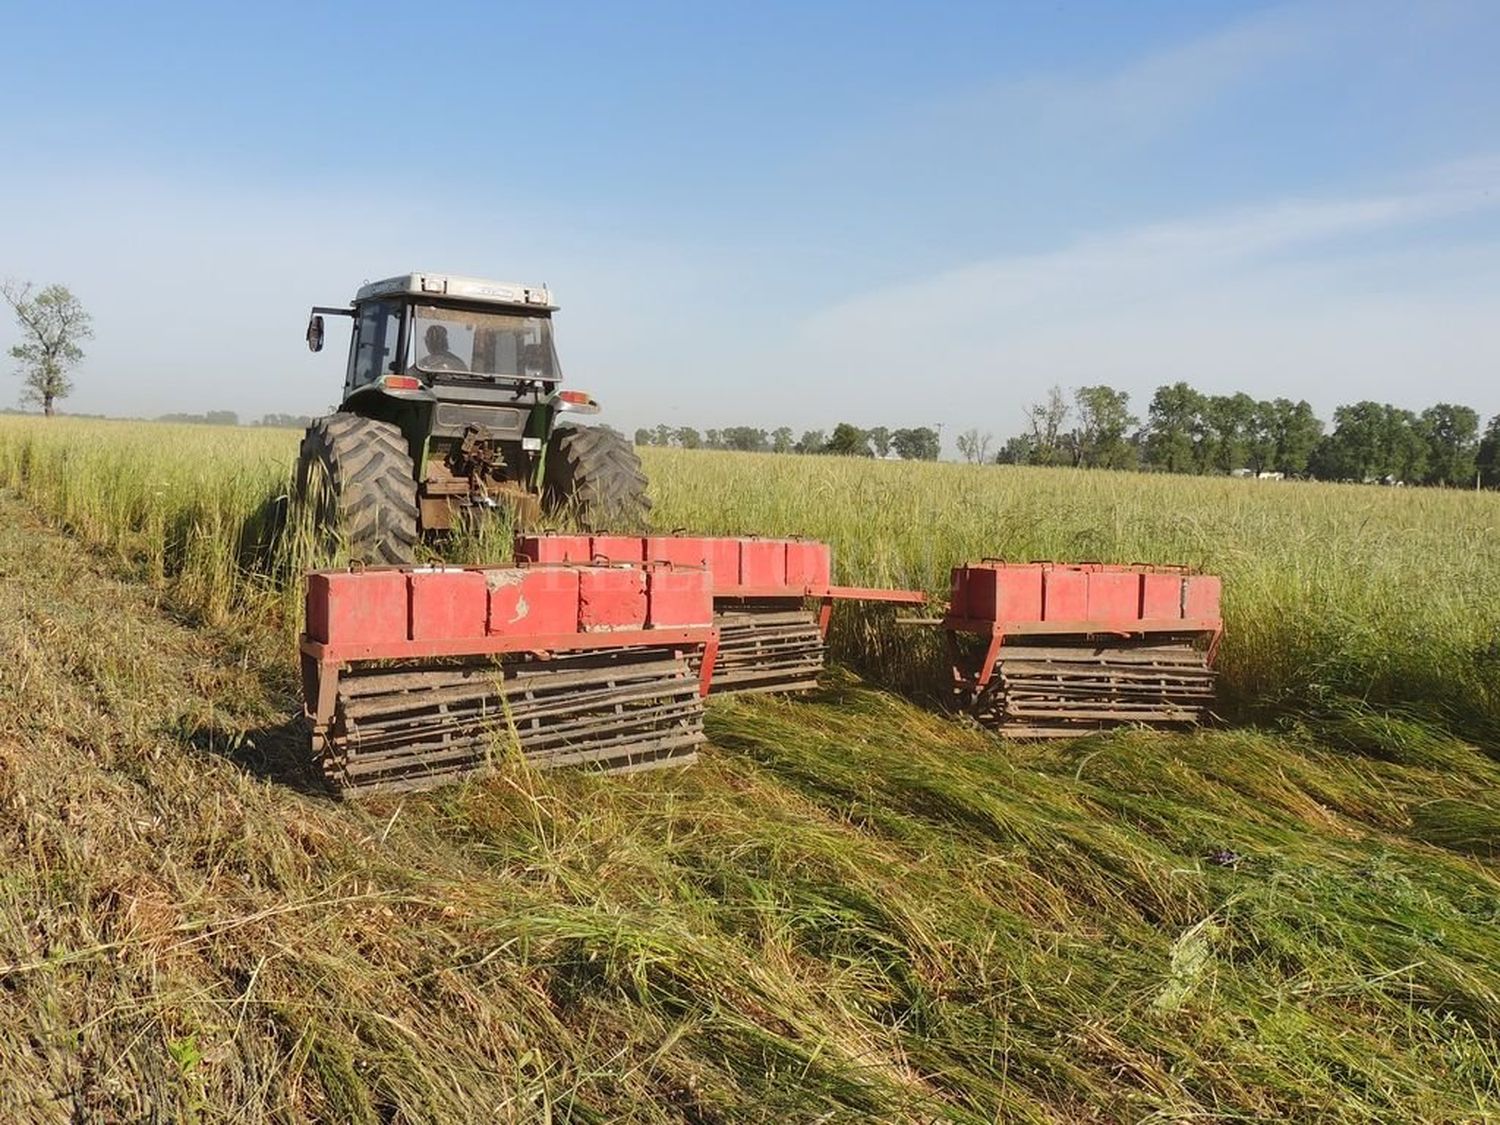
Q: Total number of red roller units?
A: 3